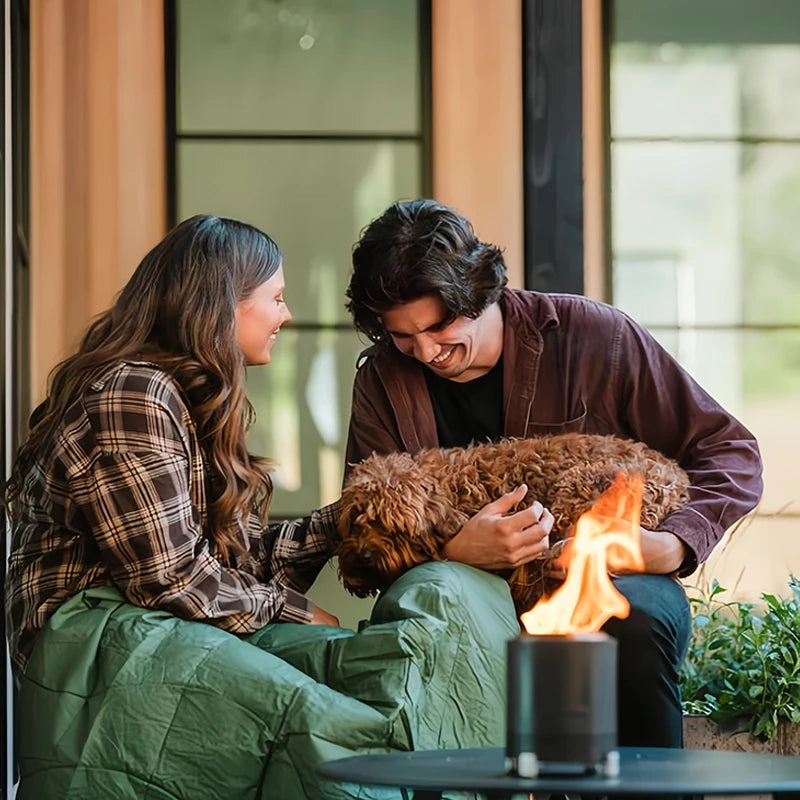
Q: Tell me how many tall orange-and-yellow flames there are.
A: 1